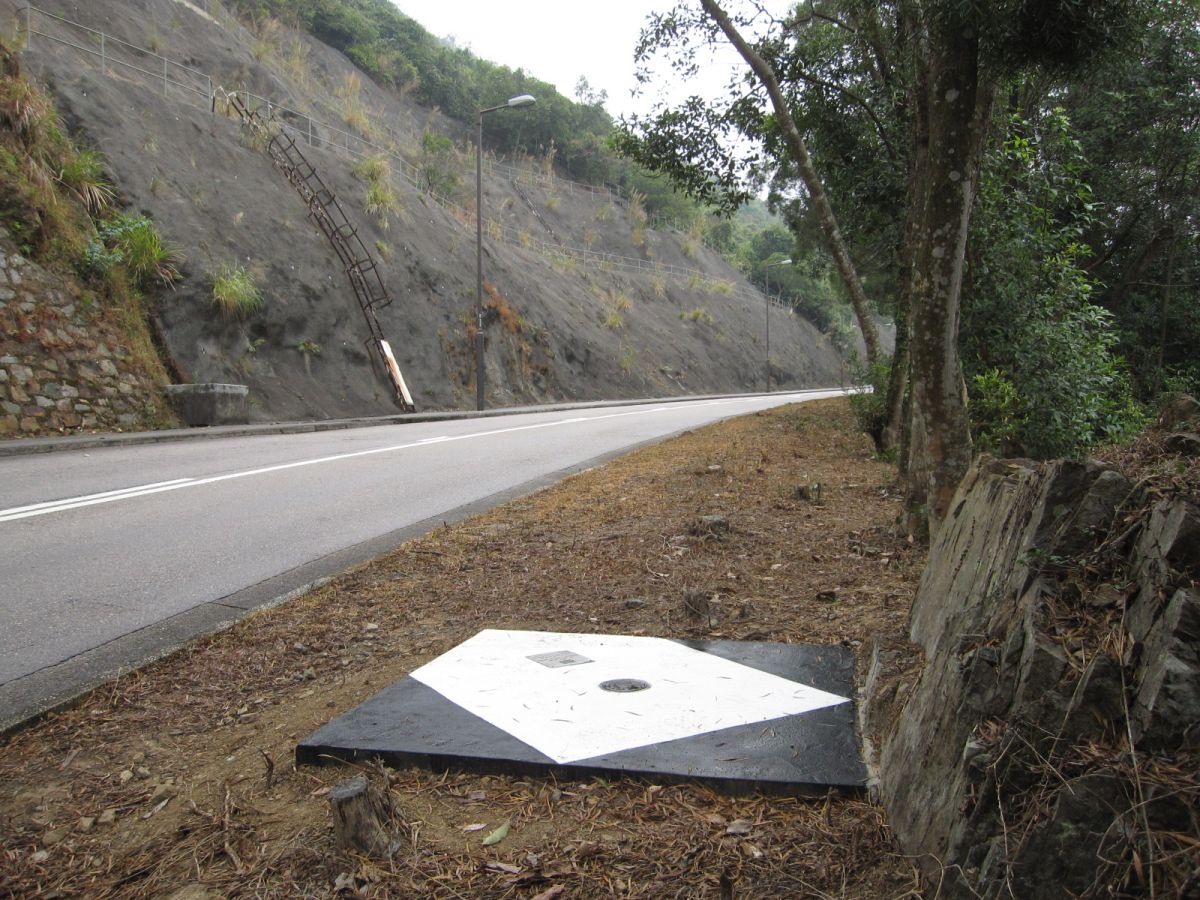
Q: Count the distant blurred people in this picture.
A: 0